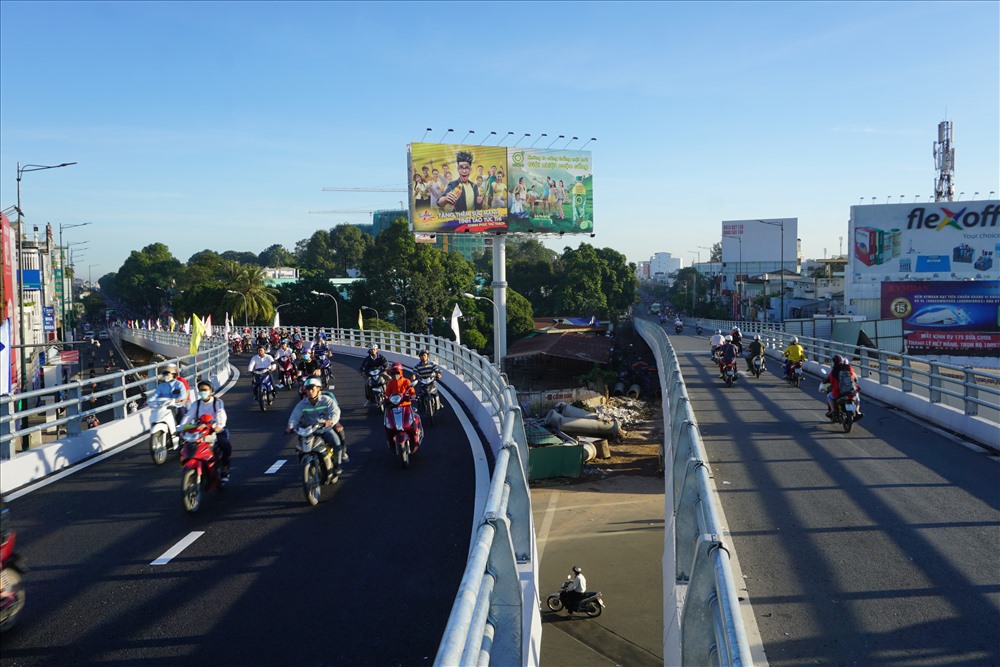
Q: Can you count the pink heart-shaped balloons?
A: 0